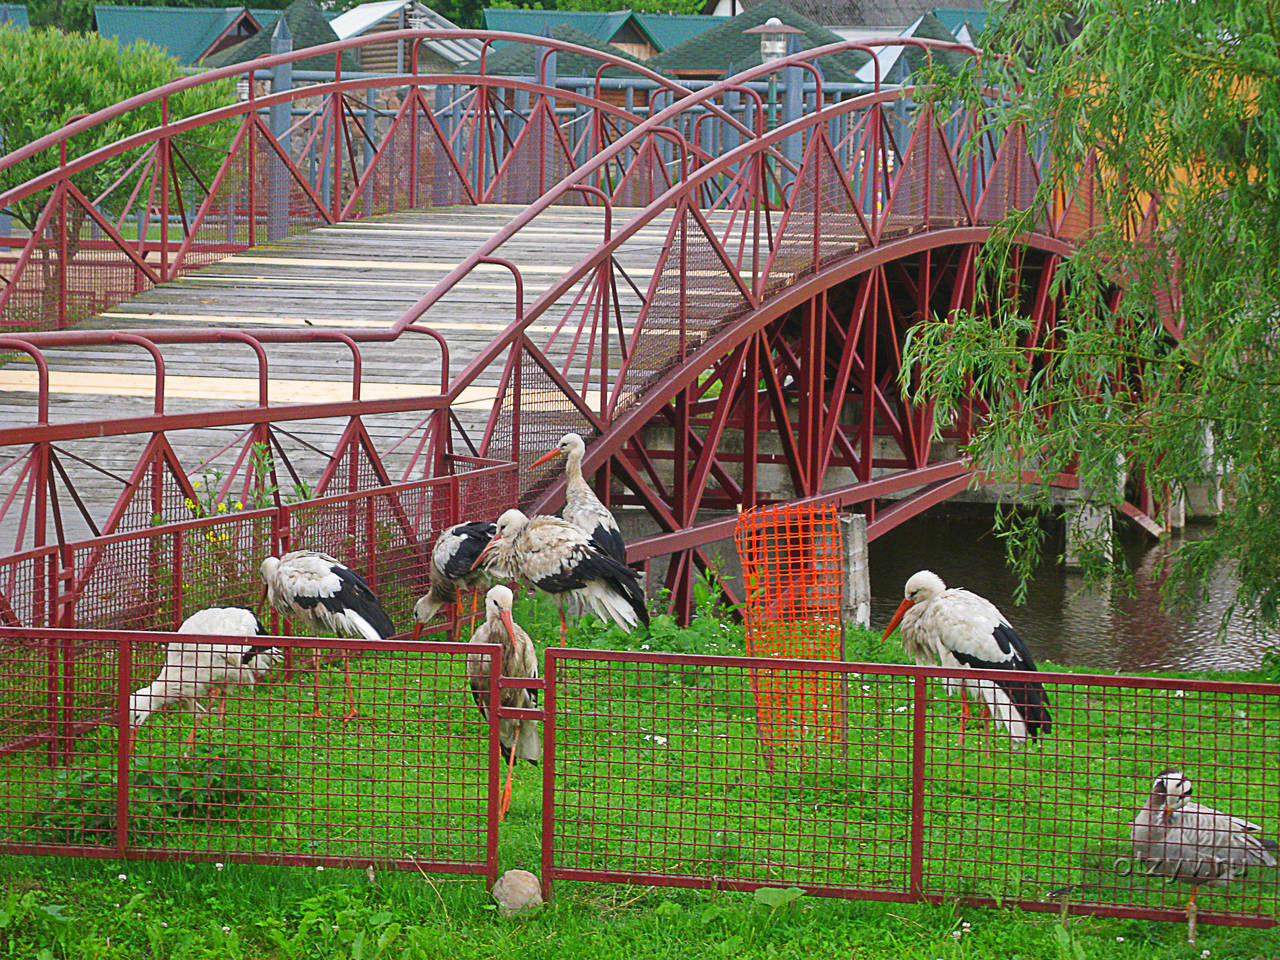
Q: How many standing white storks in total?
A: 7